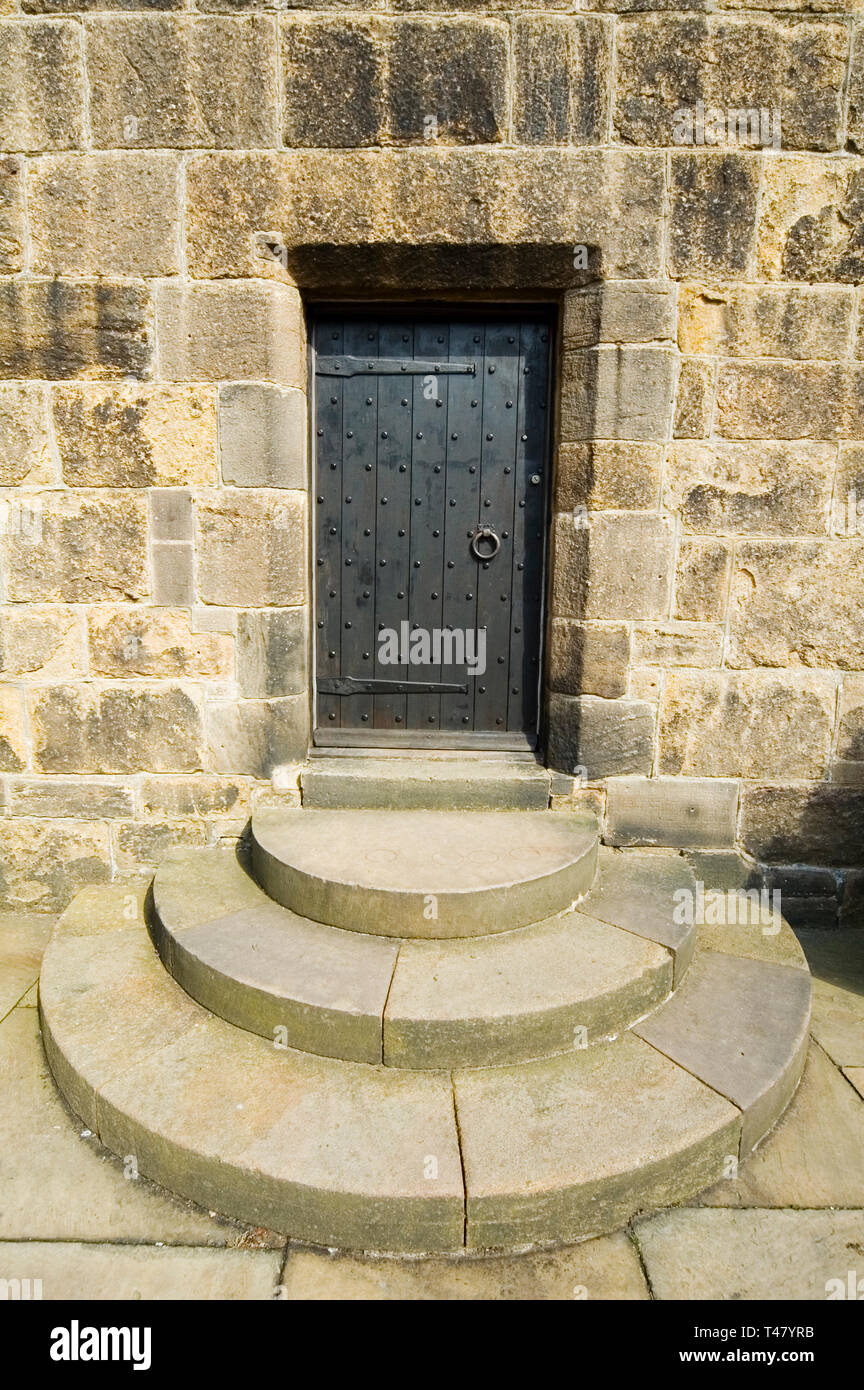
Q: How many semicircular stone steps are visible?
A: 3